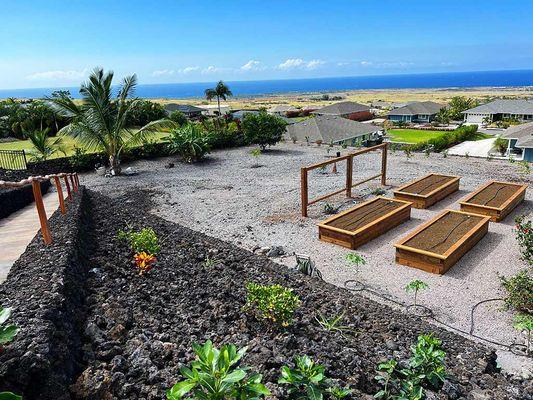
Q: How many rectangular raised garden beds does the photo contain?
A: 4